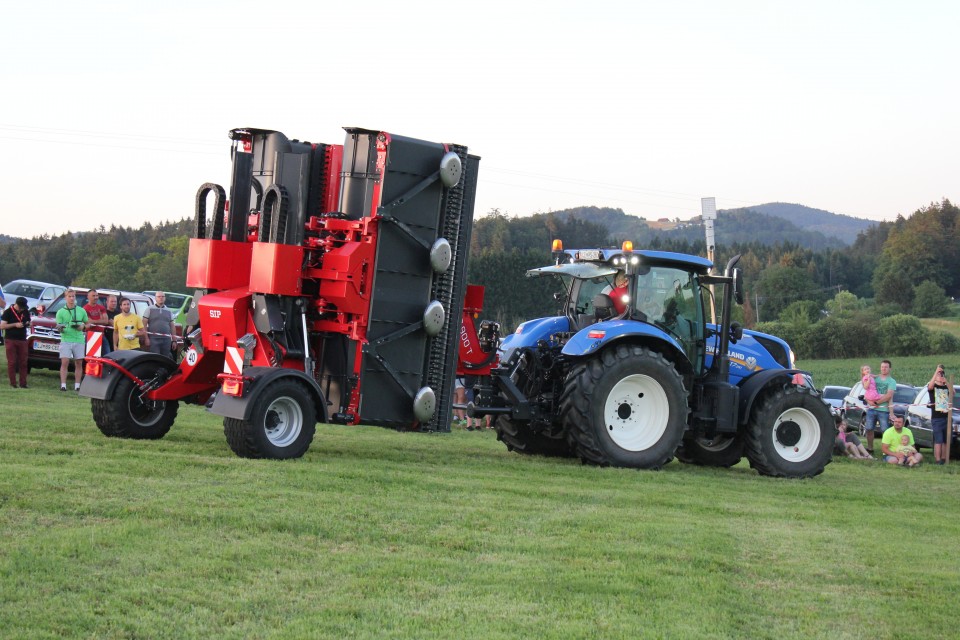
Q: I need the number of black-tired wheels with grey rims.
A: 2